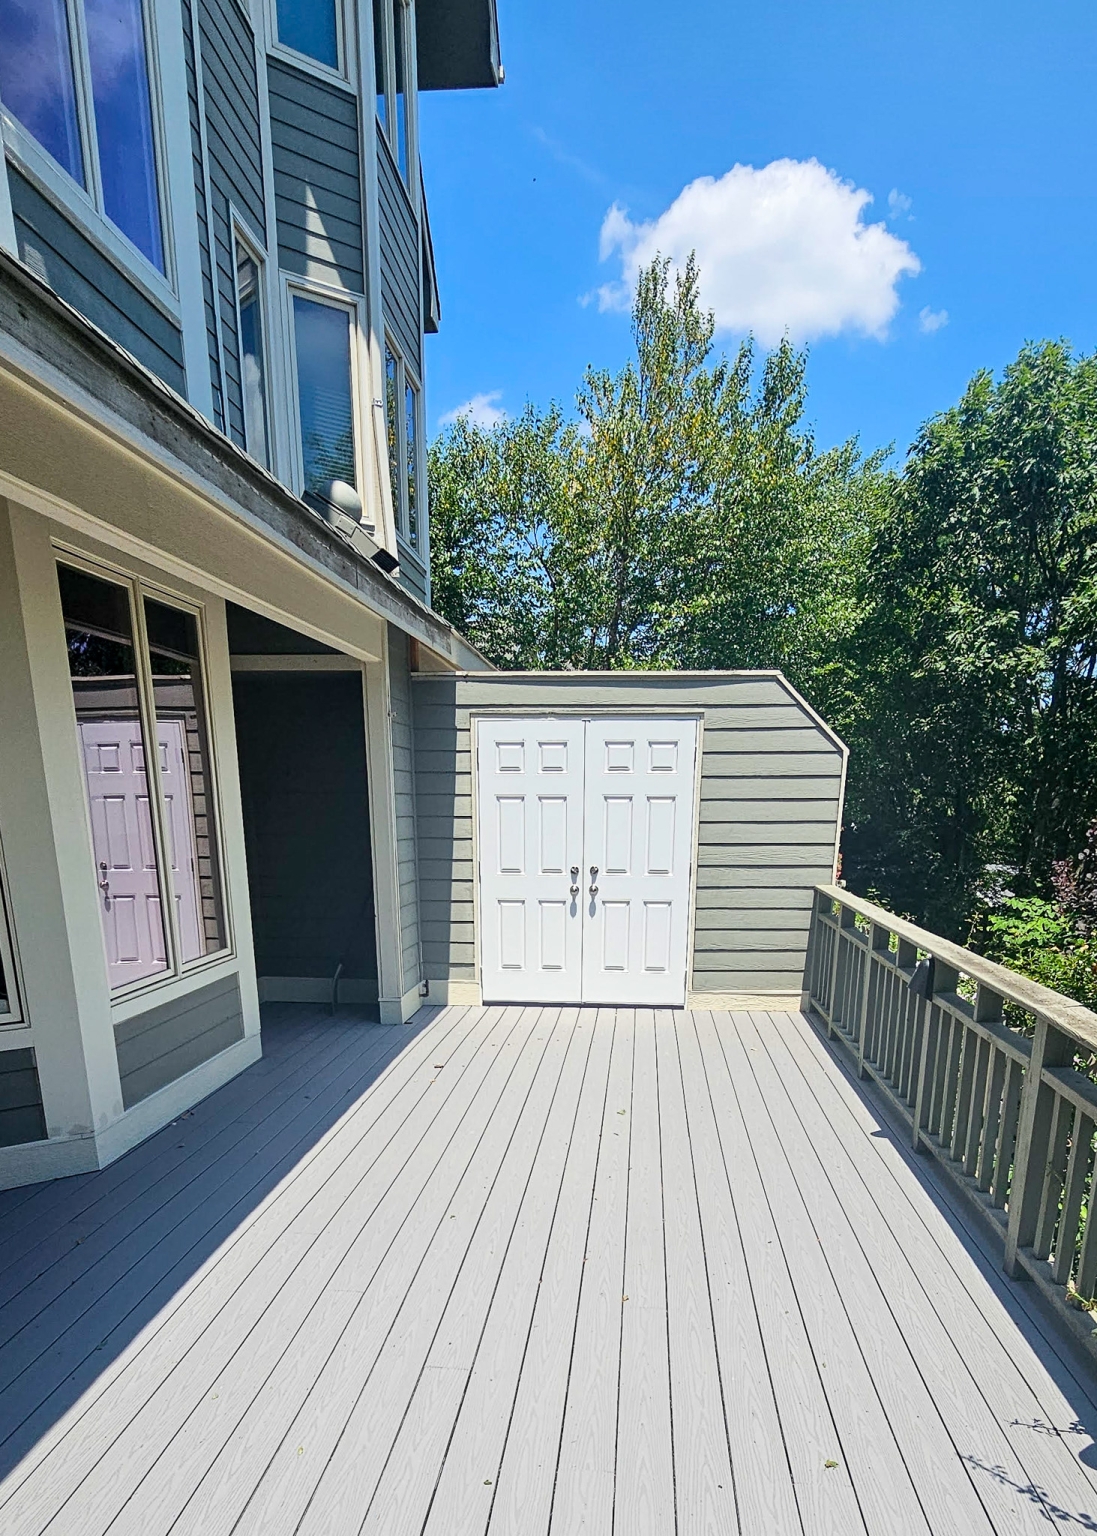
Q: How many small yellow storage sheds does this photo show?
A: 0